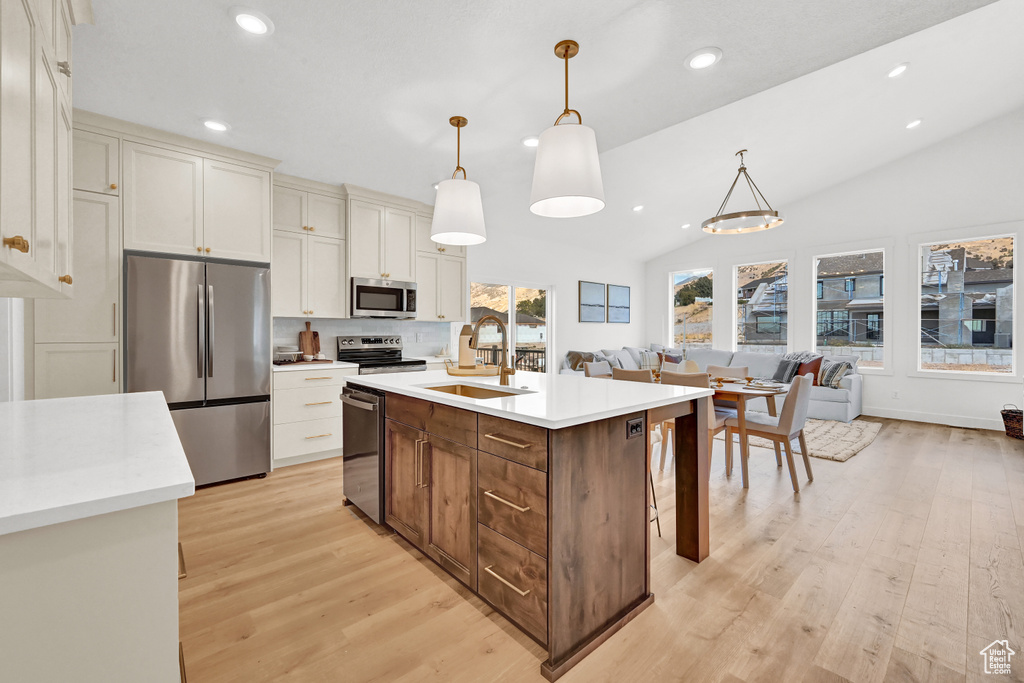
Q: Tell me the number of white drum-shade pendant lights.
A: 2